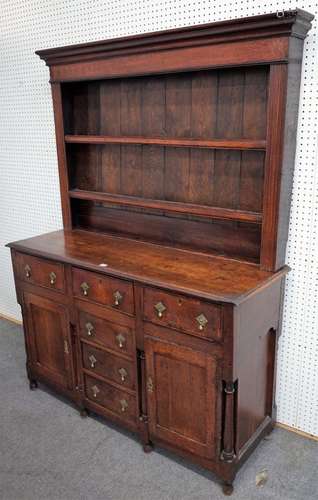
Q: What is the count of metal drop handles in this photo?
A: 12